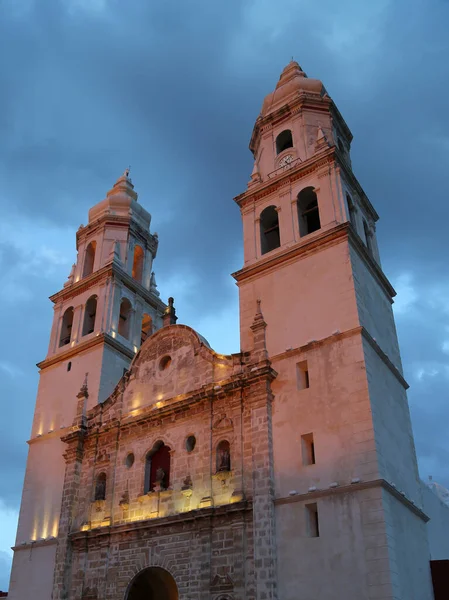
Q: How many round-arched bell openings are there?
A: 12